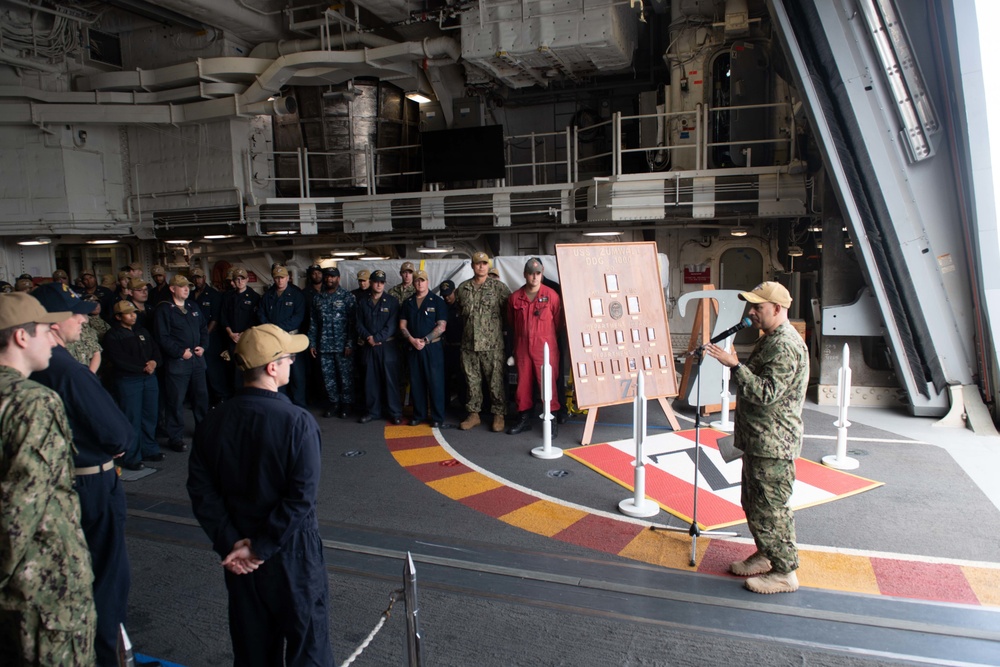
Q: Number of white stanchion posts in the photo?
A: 4